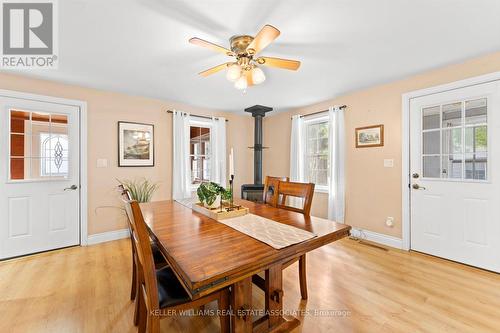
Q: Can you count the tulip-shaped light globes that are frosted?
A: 3